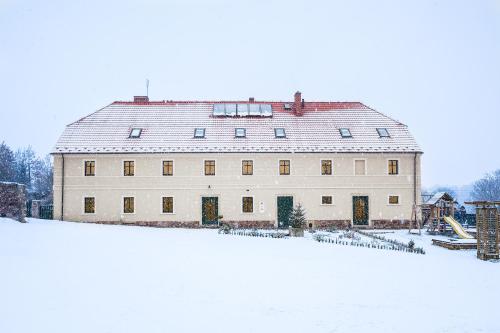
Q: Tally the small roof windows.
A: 6